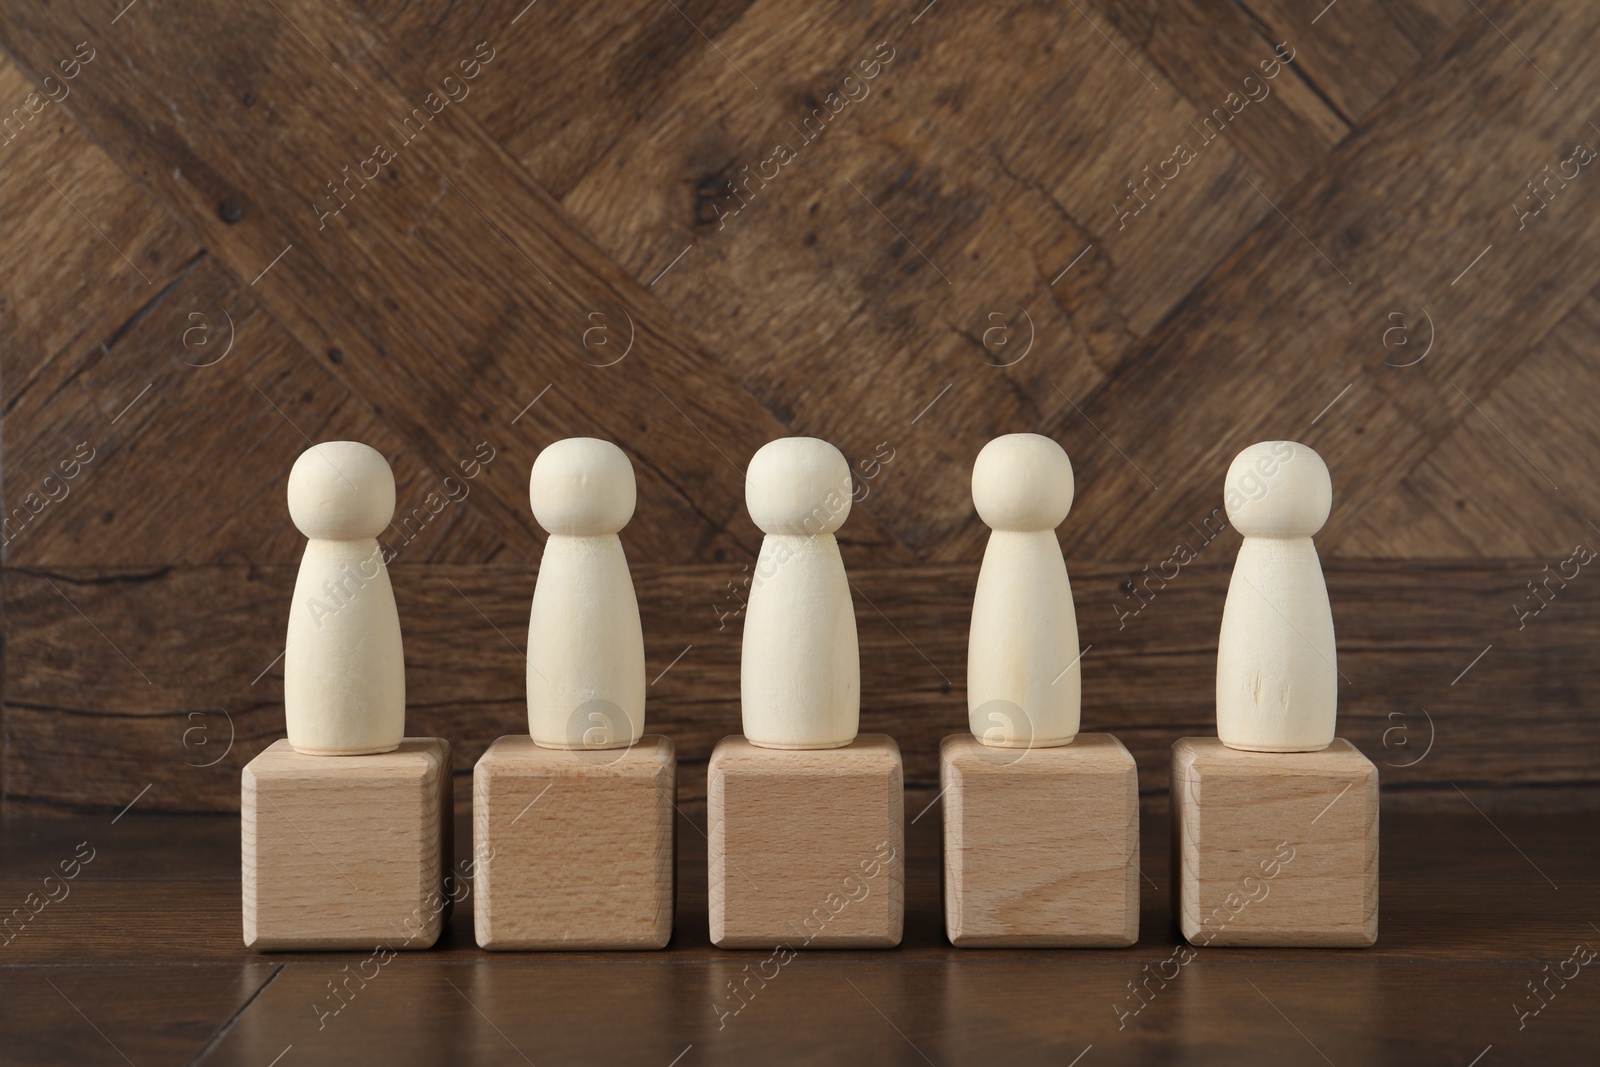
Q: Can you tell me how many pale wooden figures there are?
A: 5